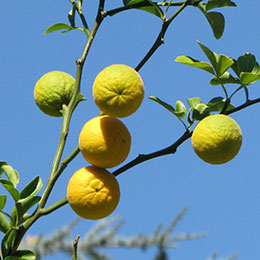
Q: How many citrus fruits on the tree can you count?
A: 5